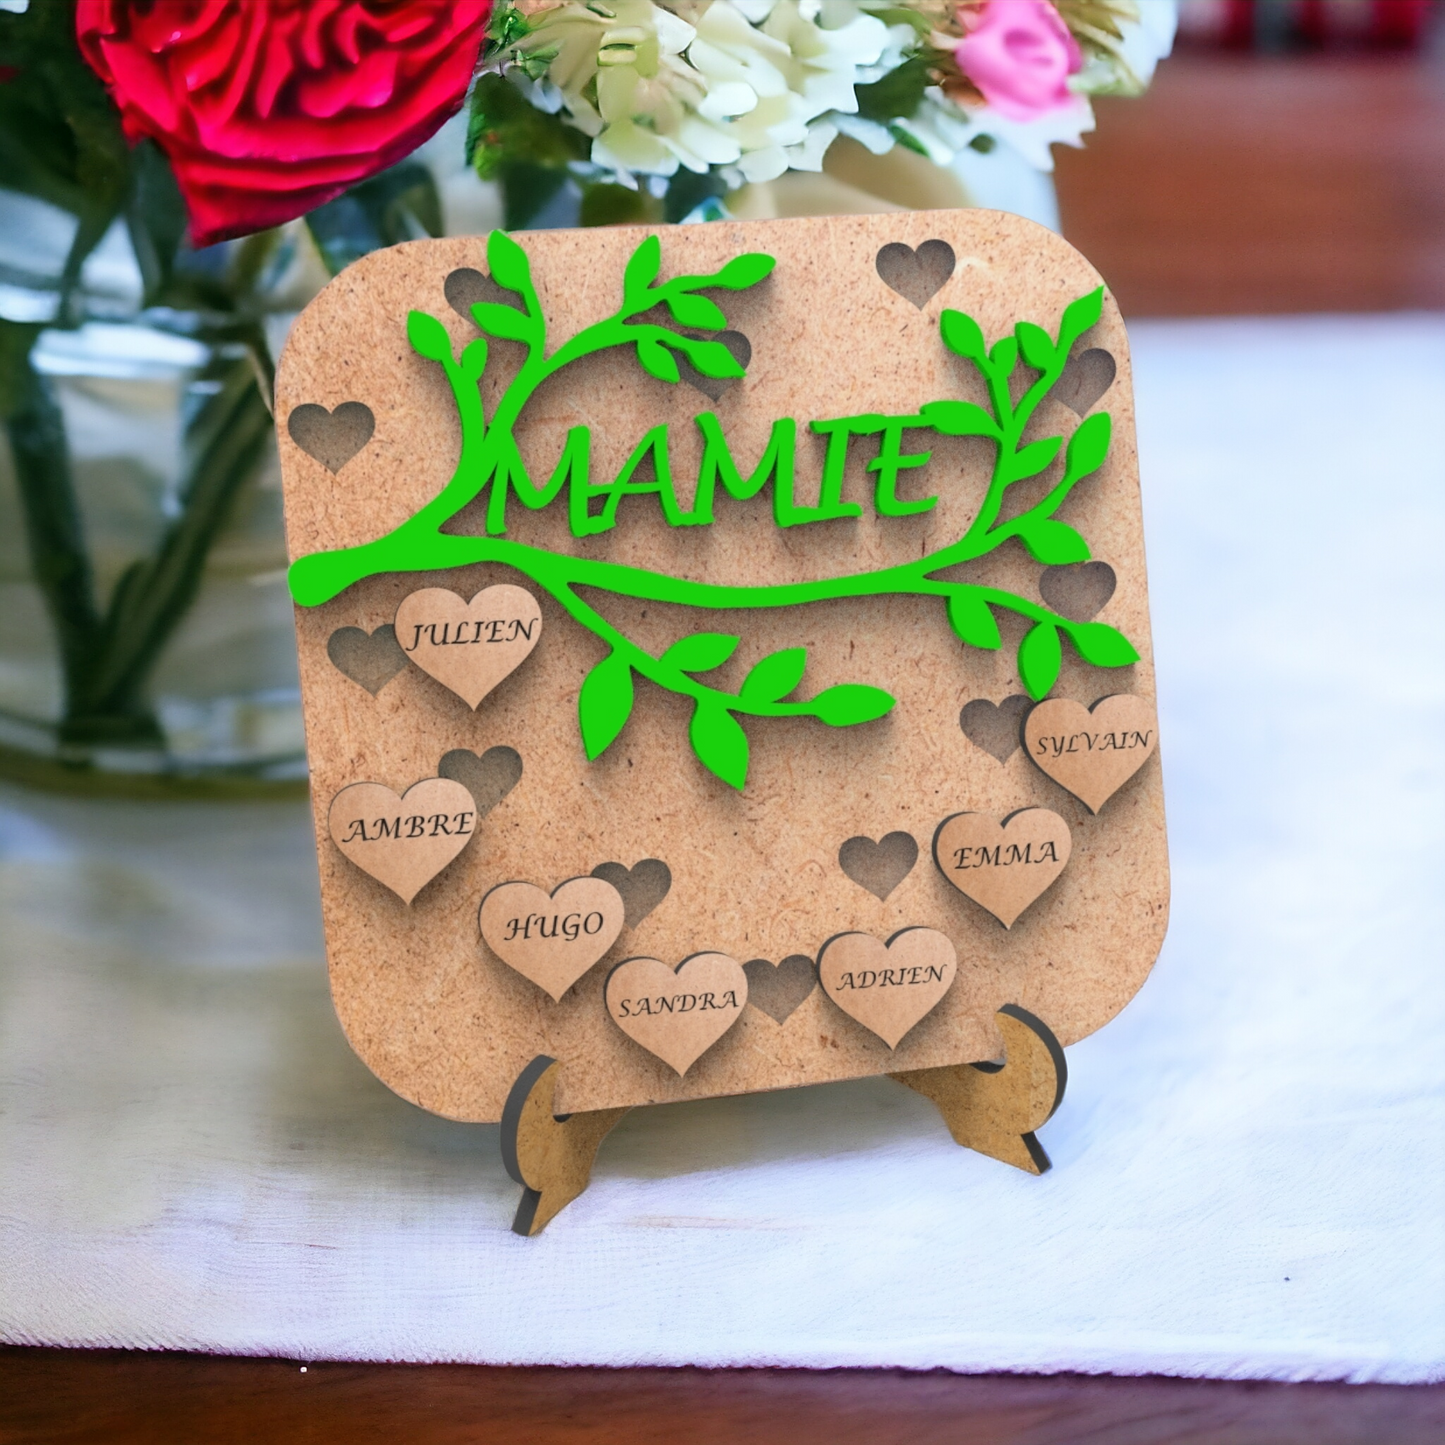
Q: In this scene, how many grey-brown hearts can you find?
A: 12